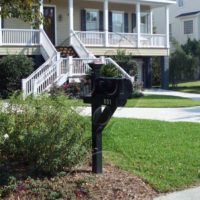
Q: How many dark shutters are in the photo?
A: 5